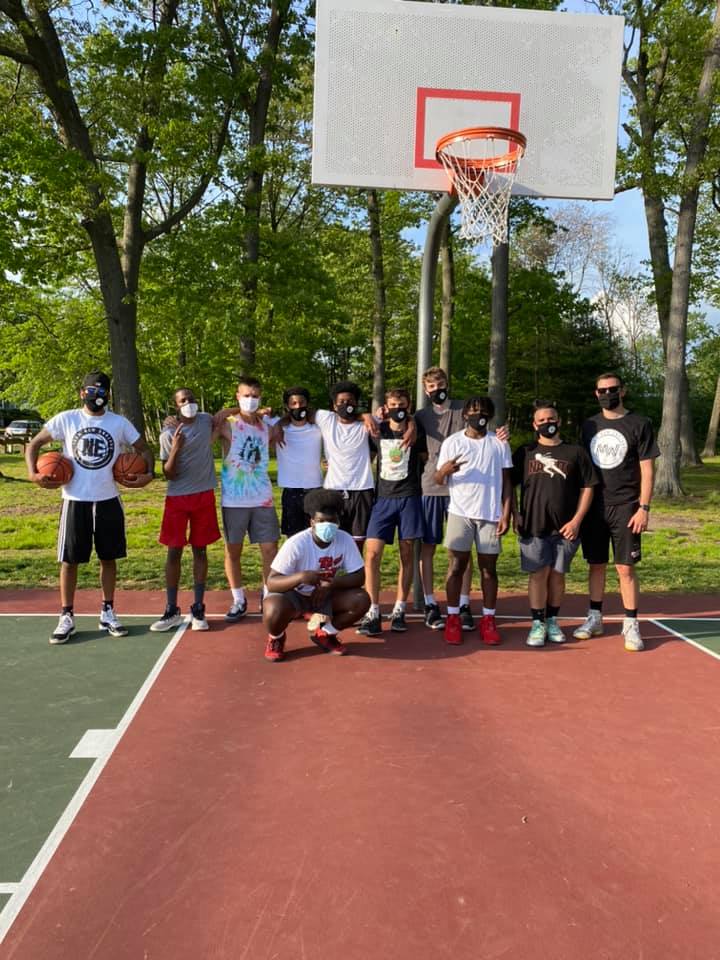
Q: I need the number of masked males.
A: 11